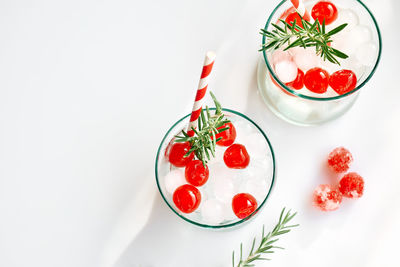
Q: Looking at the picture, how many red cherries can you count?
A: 14